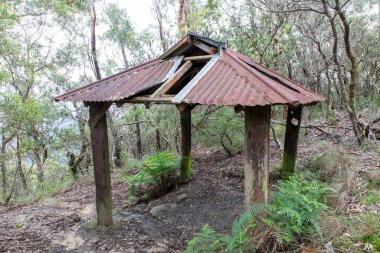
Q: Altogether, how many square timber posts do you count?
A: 4